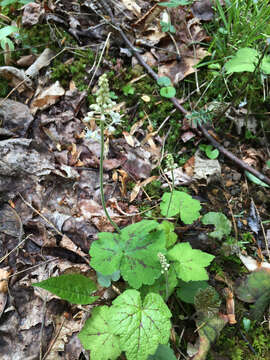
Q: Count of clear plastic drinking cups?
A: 0